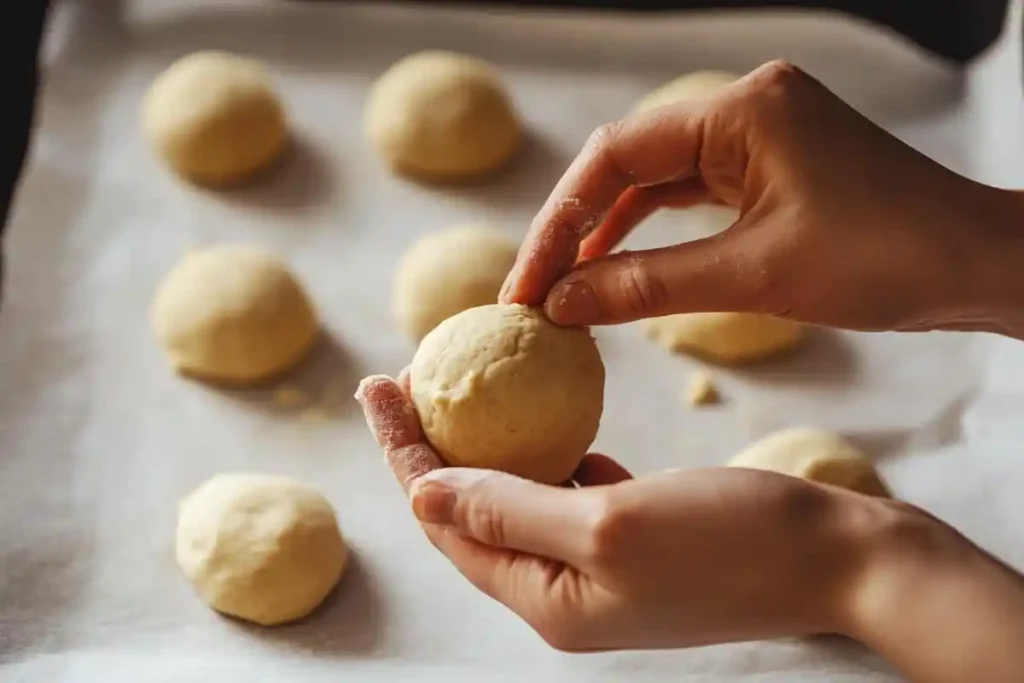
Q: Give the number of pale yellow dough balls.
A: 9